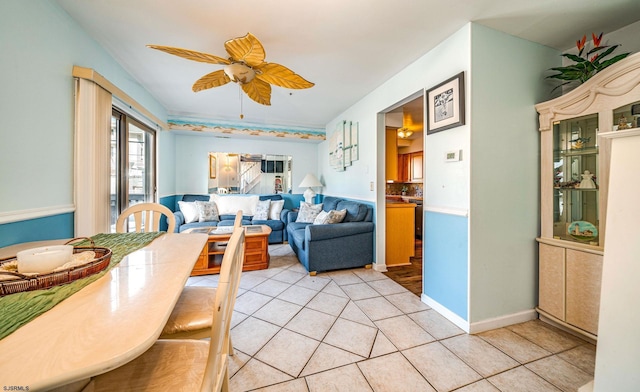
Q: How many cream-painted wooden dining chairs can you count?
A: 3